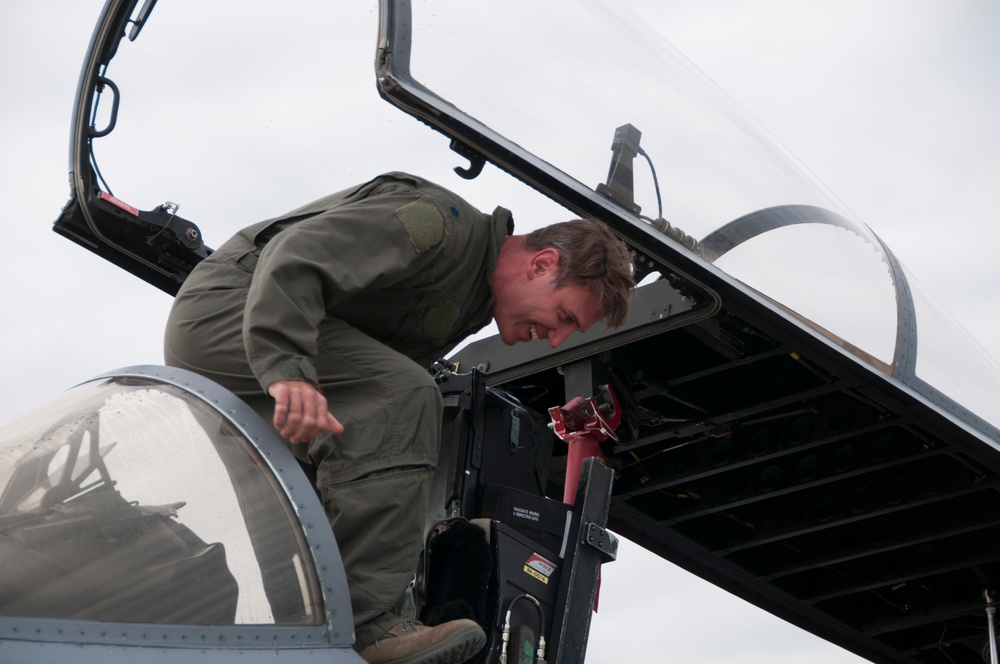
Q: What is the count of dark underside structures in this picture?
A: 1